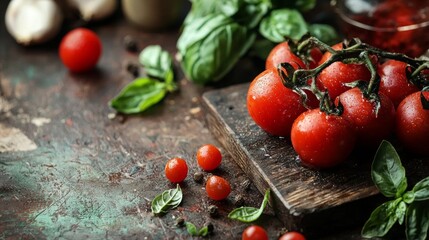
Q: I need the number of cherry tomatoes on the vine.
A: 7